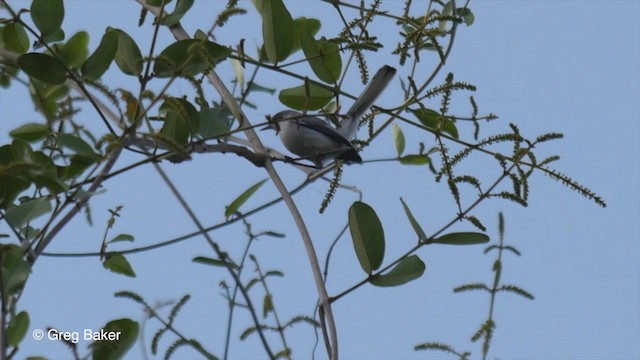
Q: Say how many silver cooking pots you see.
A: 0